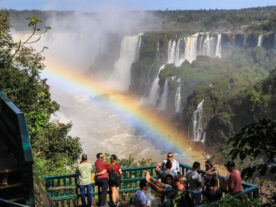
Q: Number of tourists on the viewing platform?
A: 11